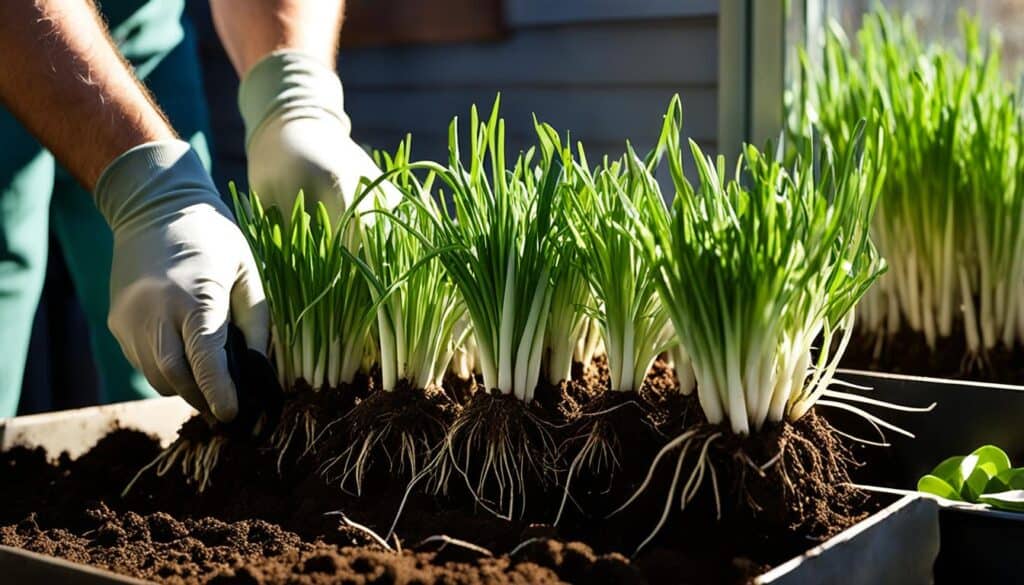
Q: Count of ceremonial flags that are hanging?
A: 0